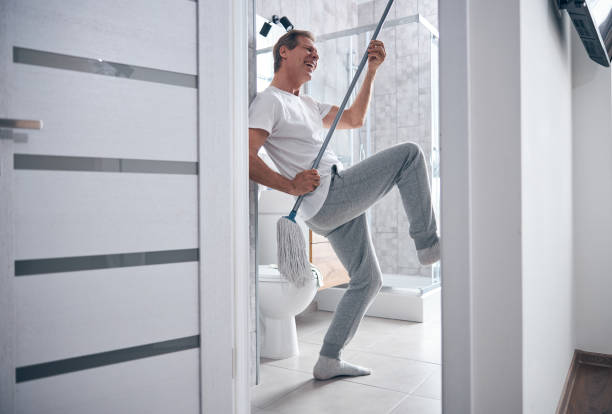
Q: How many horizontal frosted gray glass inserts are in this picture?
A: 4